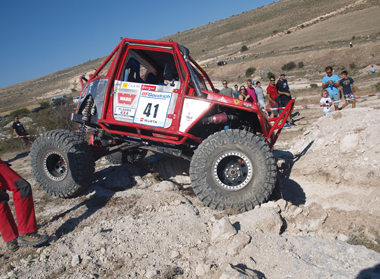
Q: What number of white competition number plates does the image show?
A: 1